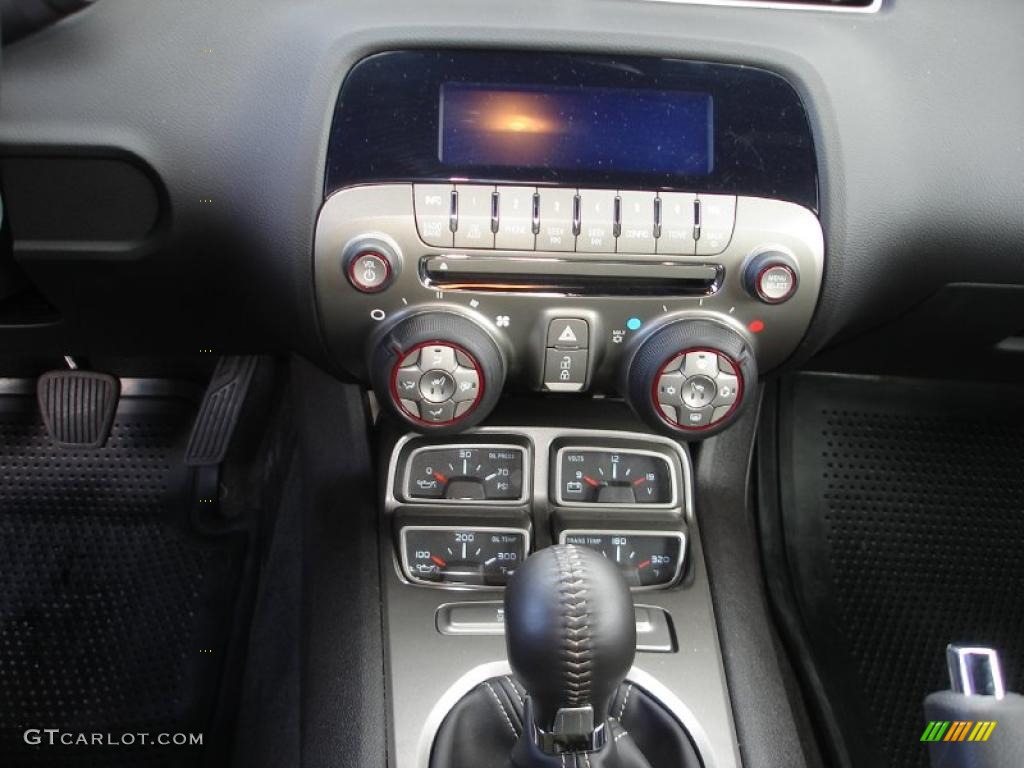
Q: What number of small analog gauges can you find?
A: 4